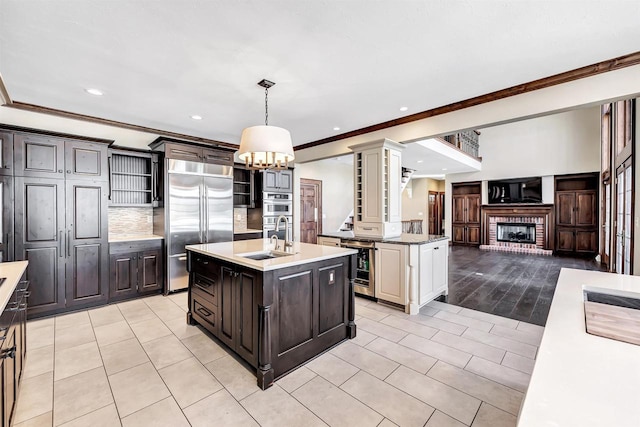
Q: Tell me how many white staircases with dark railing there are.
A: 1